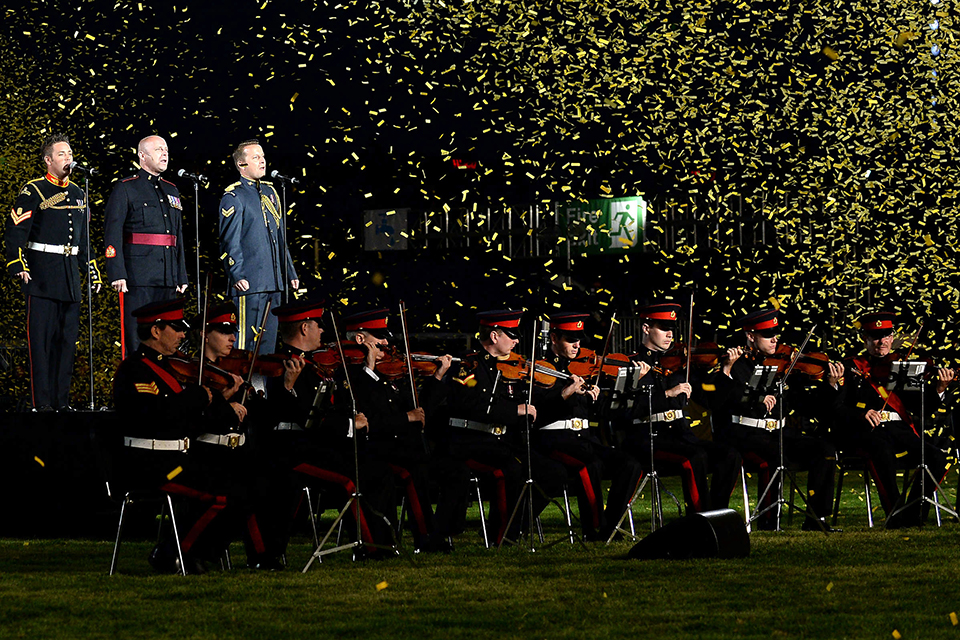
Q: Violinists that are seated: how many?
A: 9